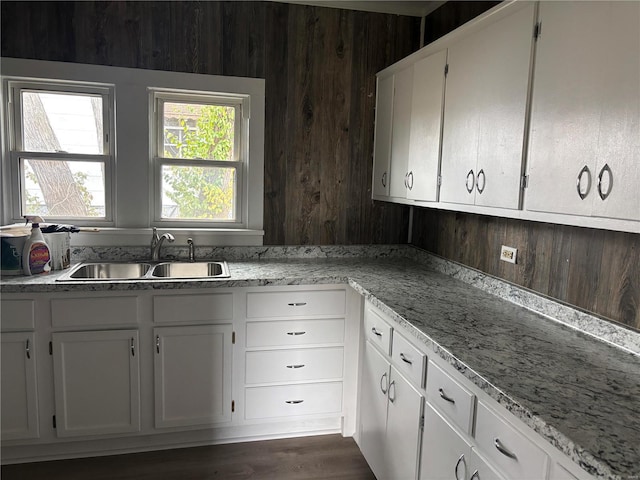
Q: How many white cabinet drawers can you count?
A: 8